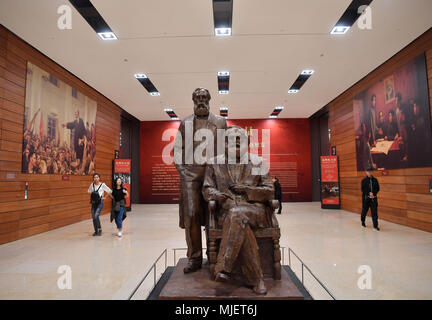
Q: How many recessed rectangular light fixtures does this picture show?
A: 9